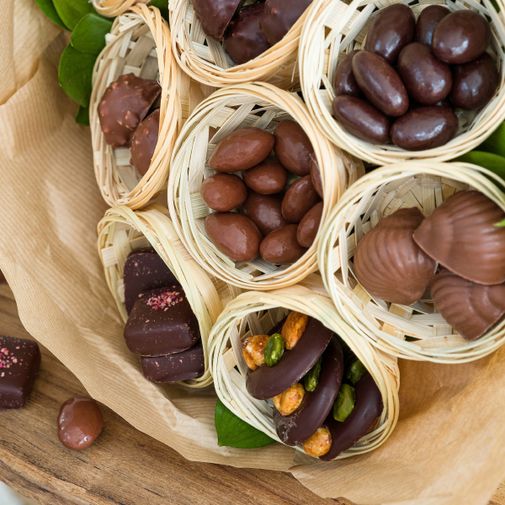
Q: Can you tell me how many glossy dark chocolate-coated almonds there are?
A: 9